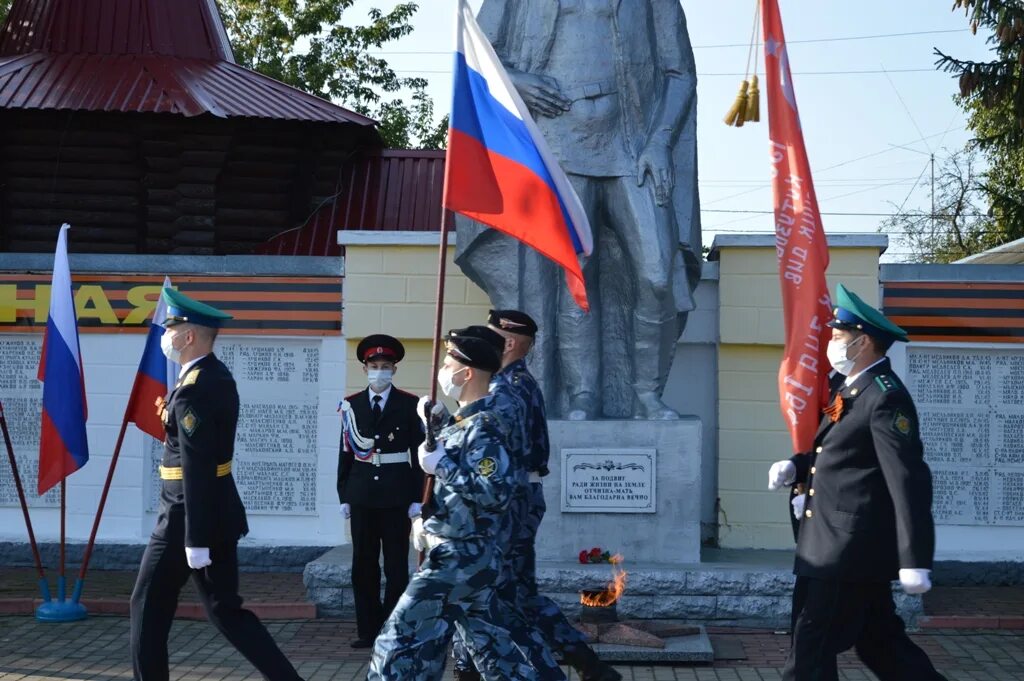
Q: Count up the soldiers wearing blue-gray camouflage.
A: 3